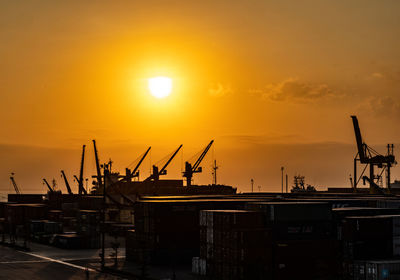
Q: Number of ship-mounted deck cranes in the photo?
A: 3